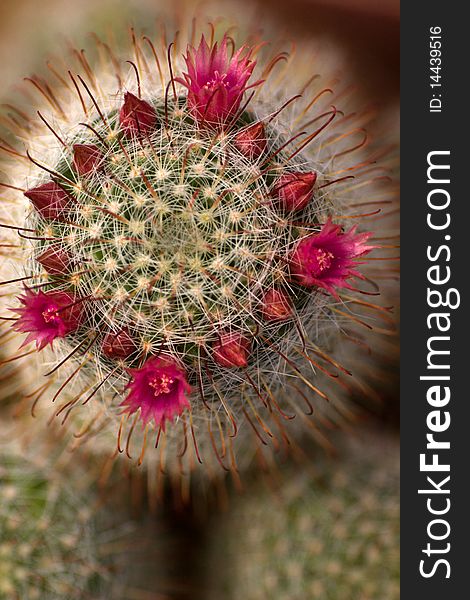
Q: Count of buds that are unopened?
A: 9